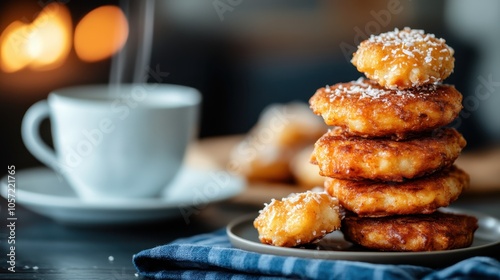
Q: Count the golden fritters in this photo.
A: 6